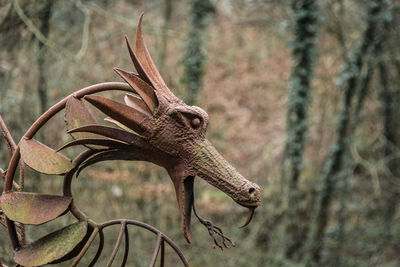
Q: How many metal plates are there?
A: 4